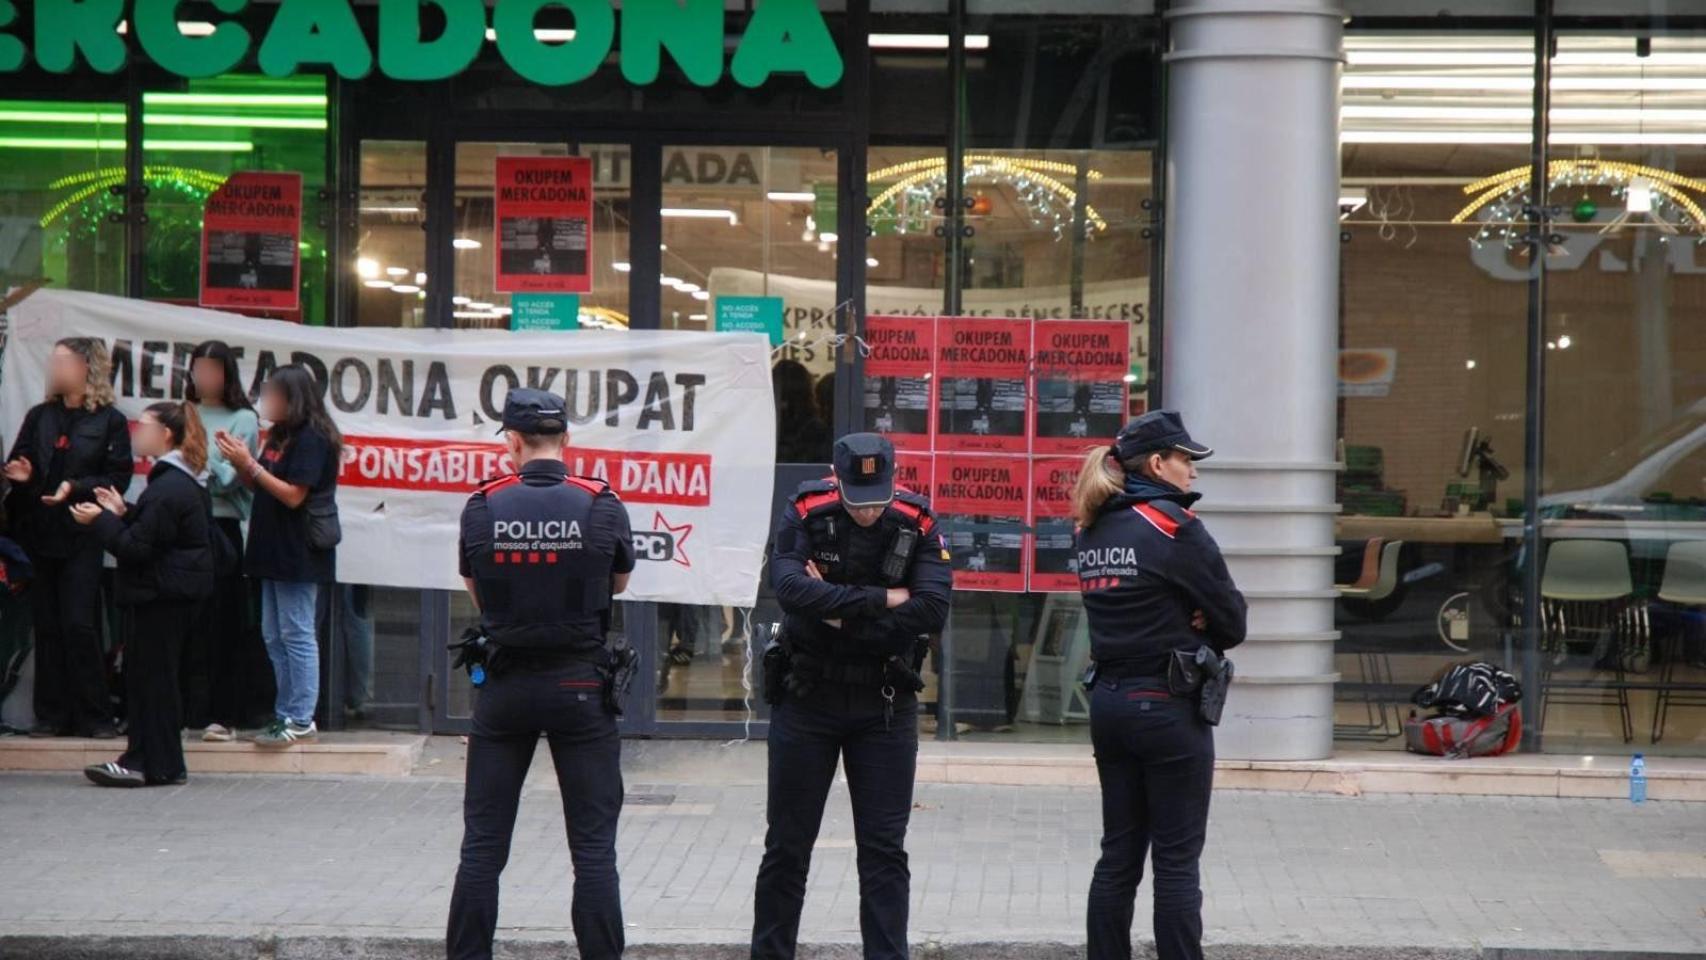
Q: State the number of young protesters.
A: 4